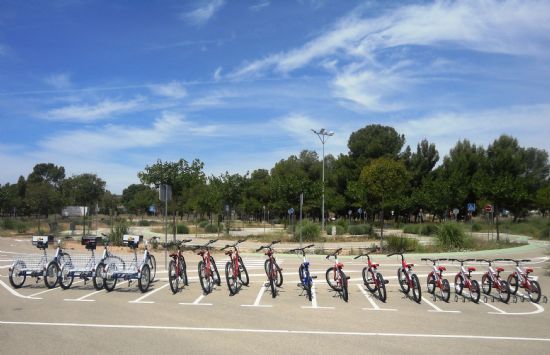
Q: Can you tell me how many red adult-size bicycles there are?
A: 7